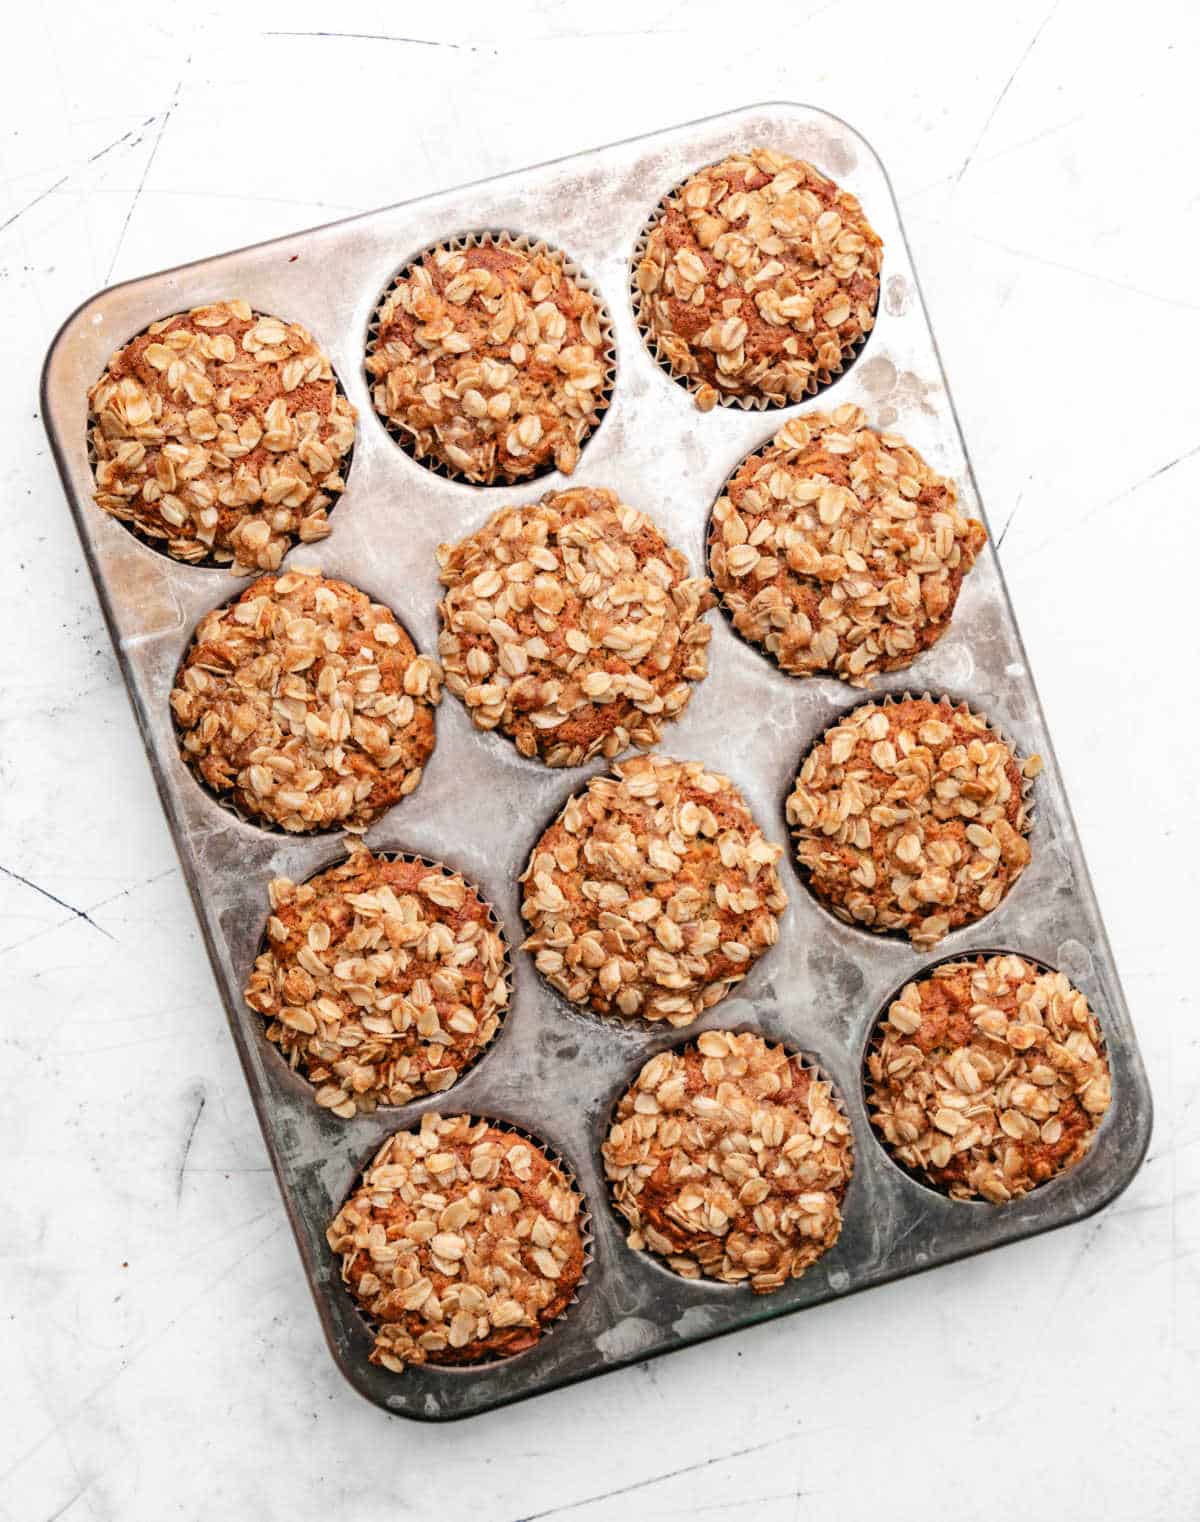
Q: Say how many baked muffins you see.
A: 12